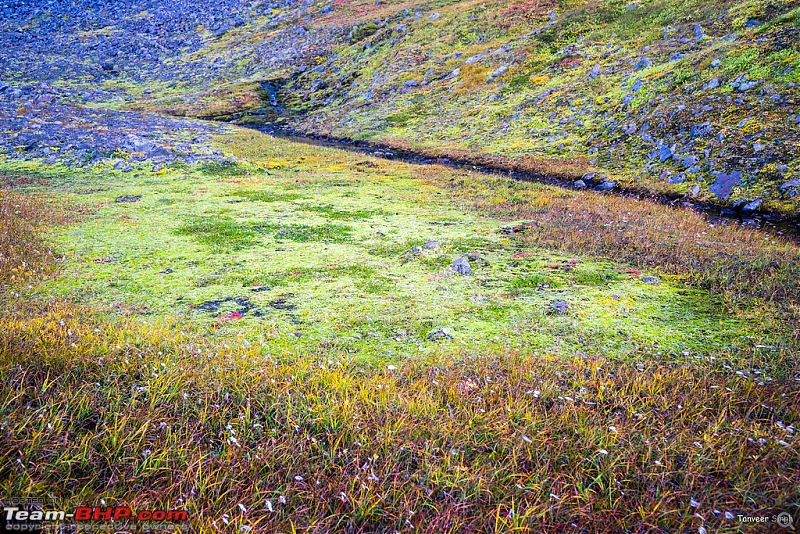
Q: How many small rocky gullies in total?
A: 1